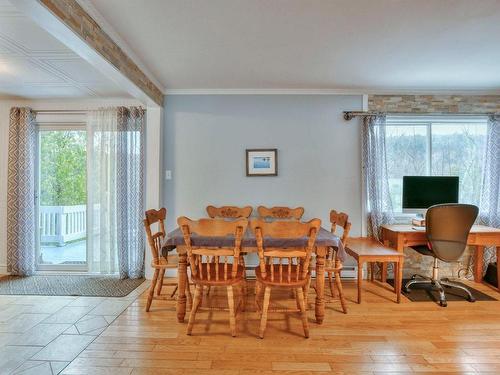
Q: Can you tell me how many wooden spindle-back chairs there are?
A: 6